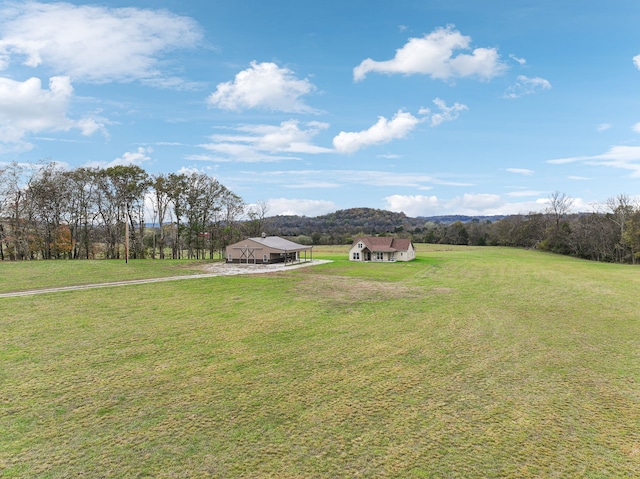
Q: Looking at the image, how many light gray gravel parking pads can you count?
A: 1